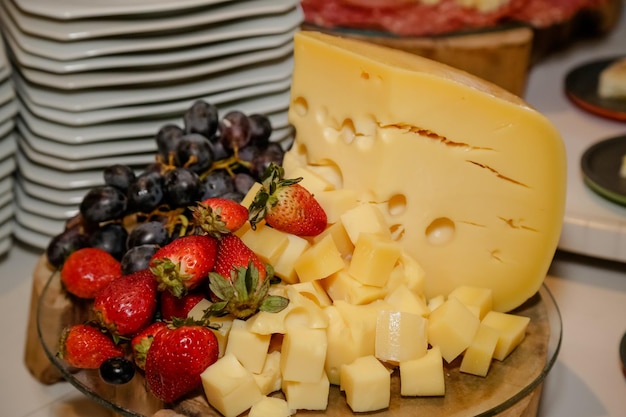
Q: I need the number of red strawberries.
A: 10